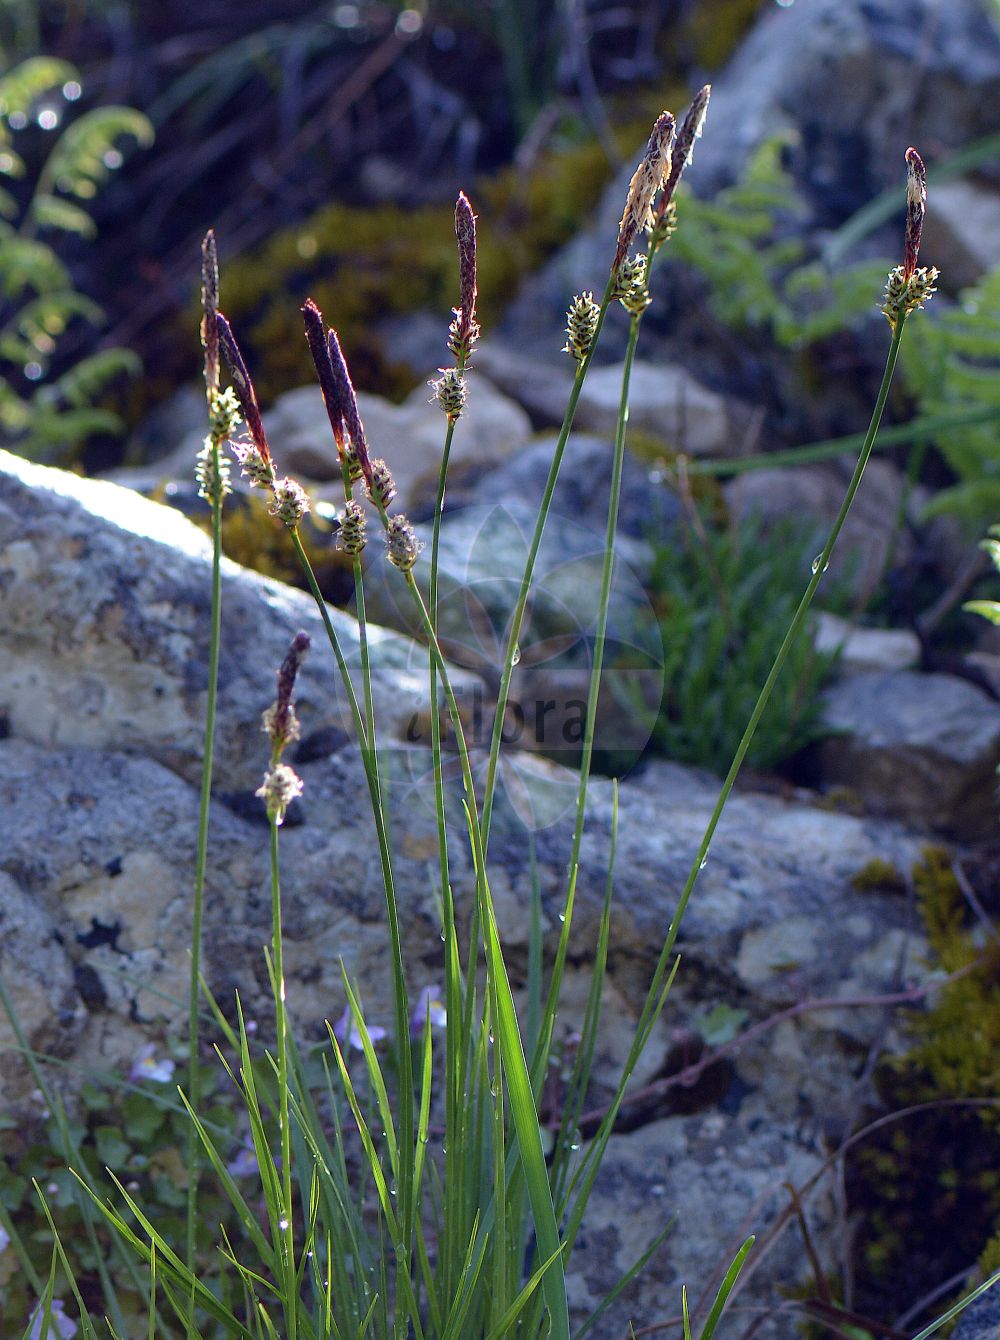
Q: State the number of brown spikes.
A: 9